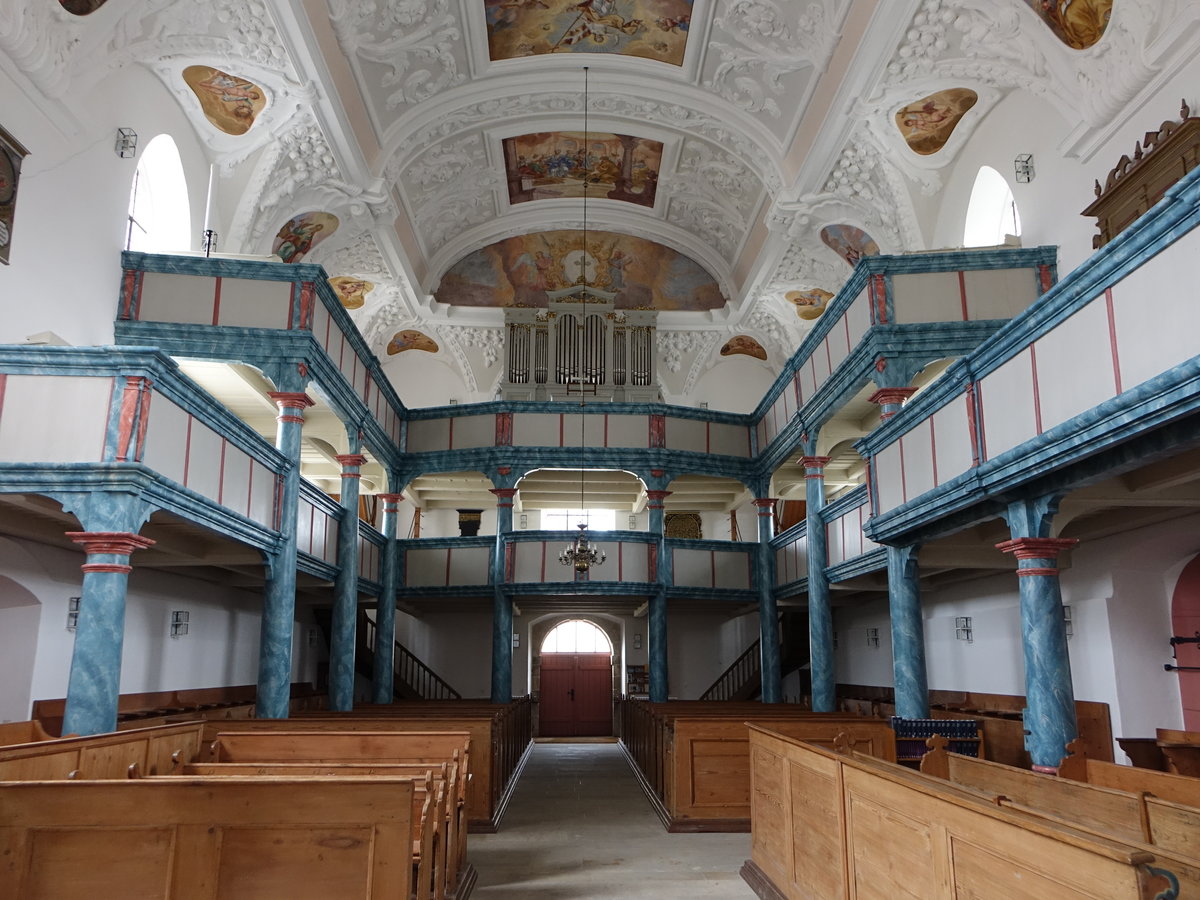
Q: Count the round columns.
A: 10